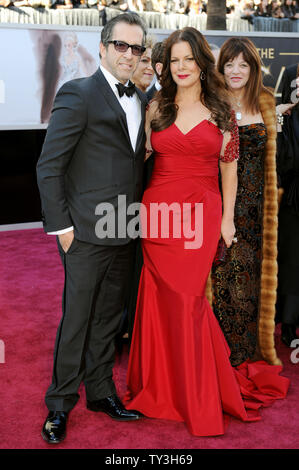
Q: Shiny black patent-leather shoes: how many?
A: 2